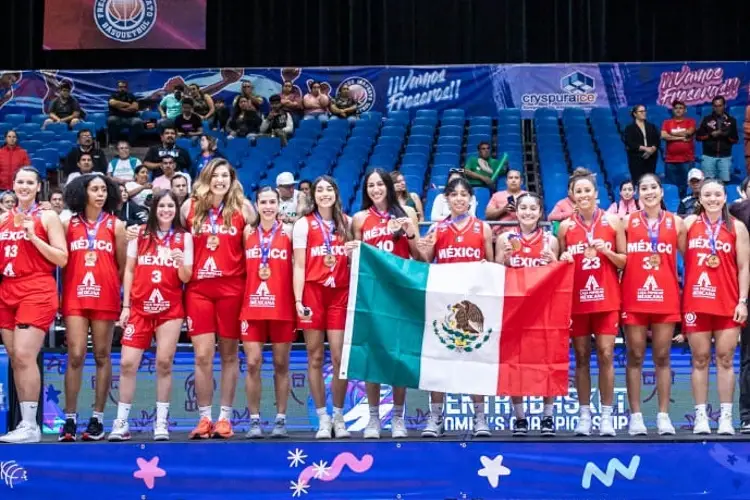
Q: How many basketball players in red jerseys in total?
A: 12